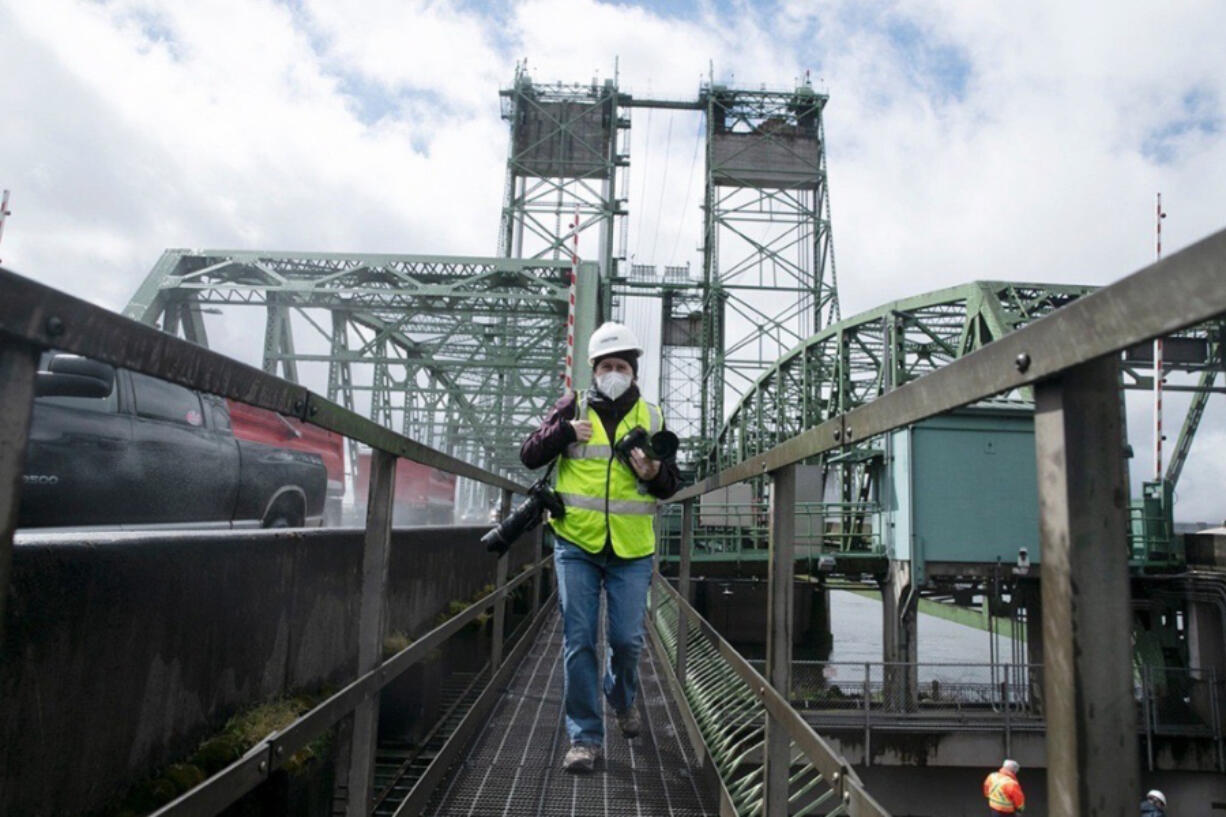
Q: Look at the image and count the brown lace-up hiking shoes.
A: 2